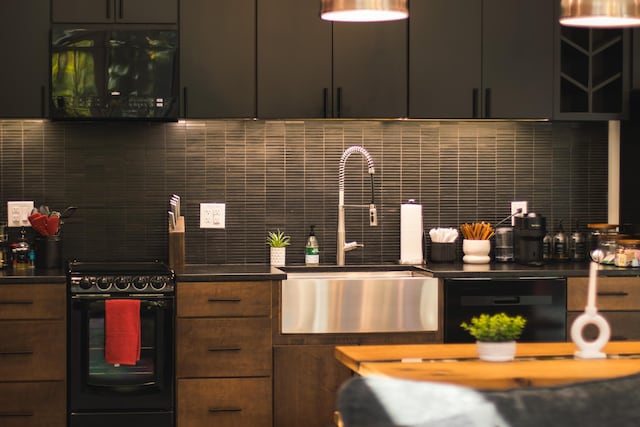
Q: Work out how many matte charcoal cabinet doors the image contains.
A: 8